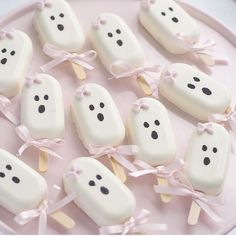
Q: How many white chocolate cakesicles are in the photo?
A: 11